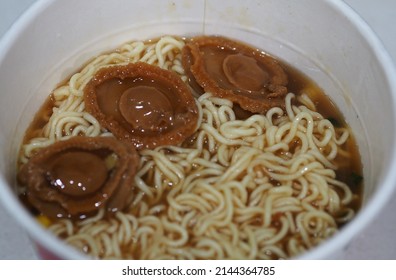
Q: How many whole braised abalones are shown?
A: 3